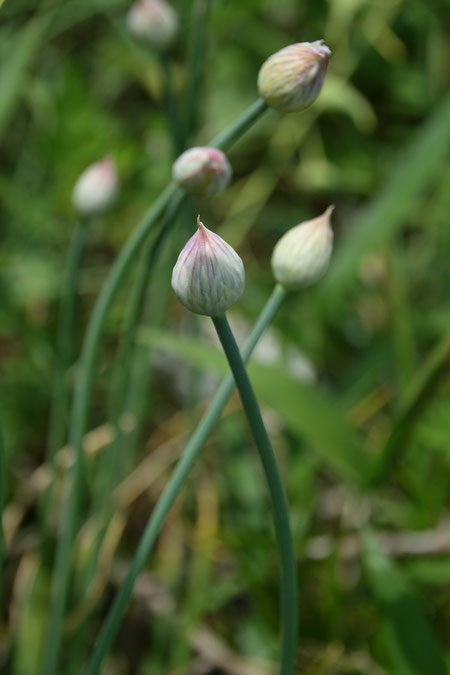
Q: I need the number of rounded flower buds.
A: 6